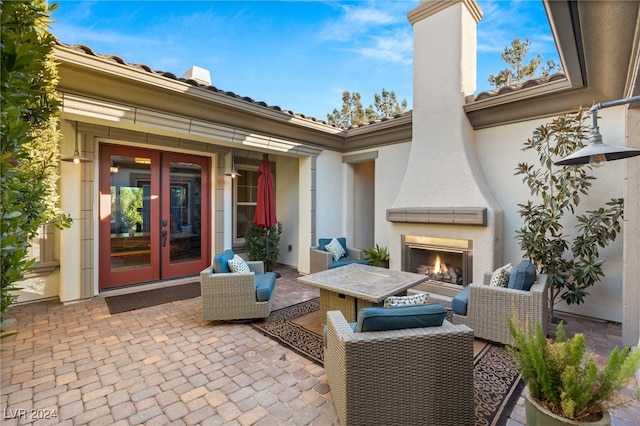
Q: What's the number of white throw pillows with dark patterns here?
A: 4